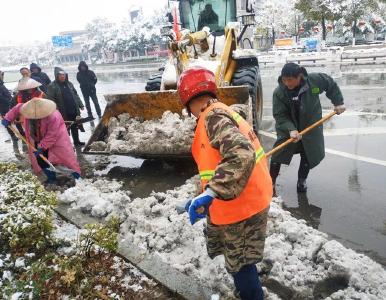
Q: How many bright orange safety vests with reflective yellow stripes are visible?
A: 1